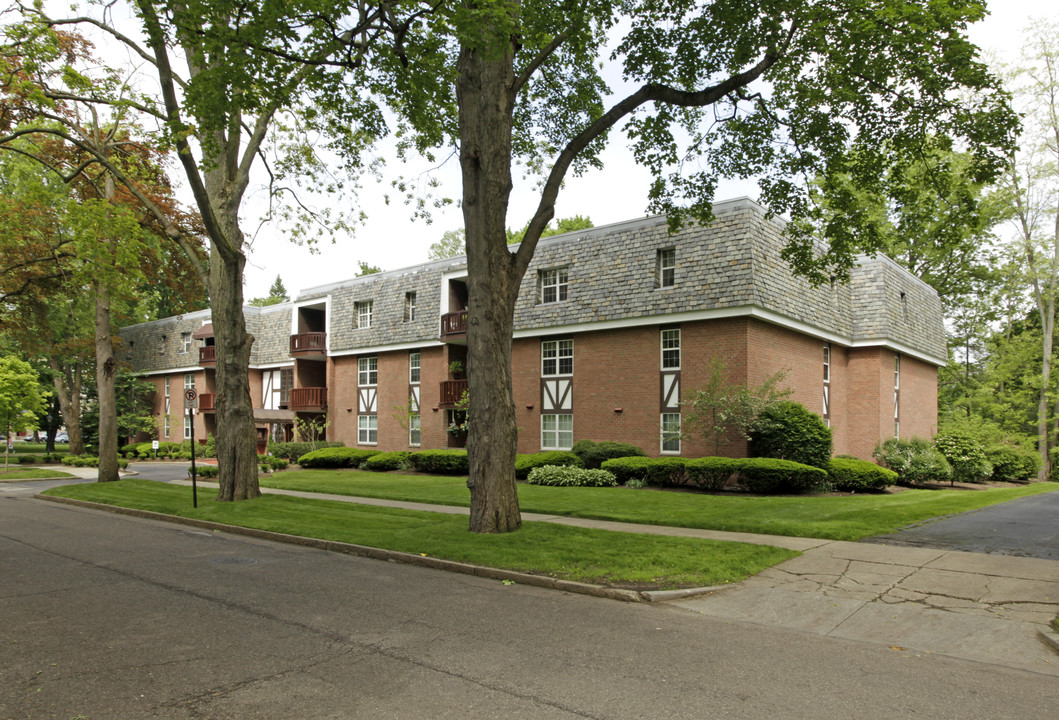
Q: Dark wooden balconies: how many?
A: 6